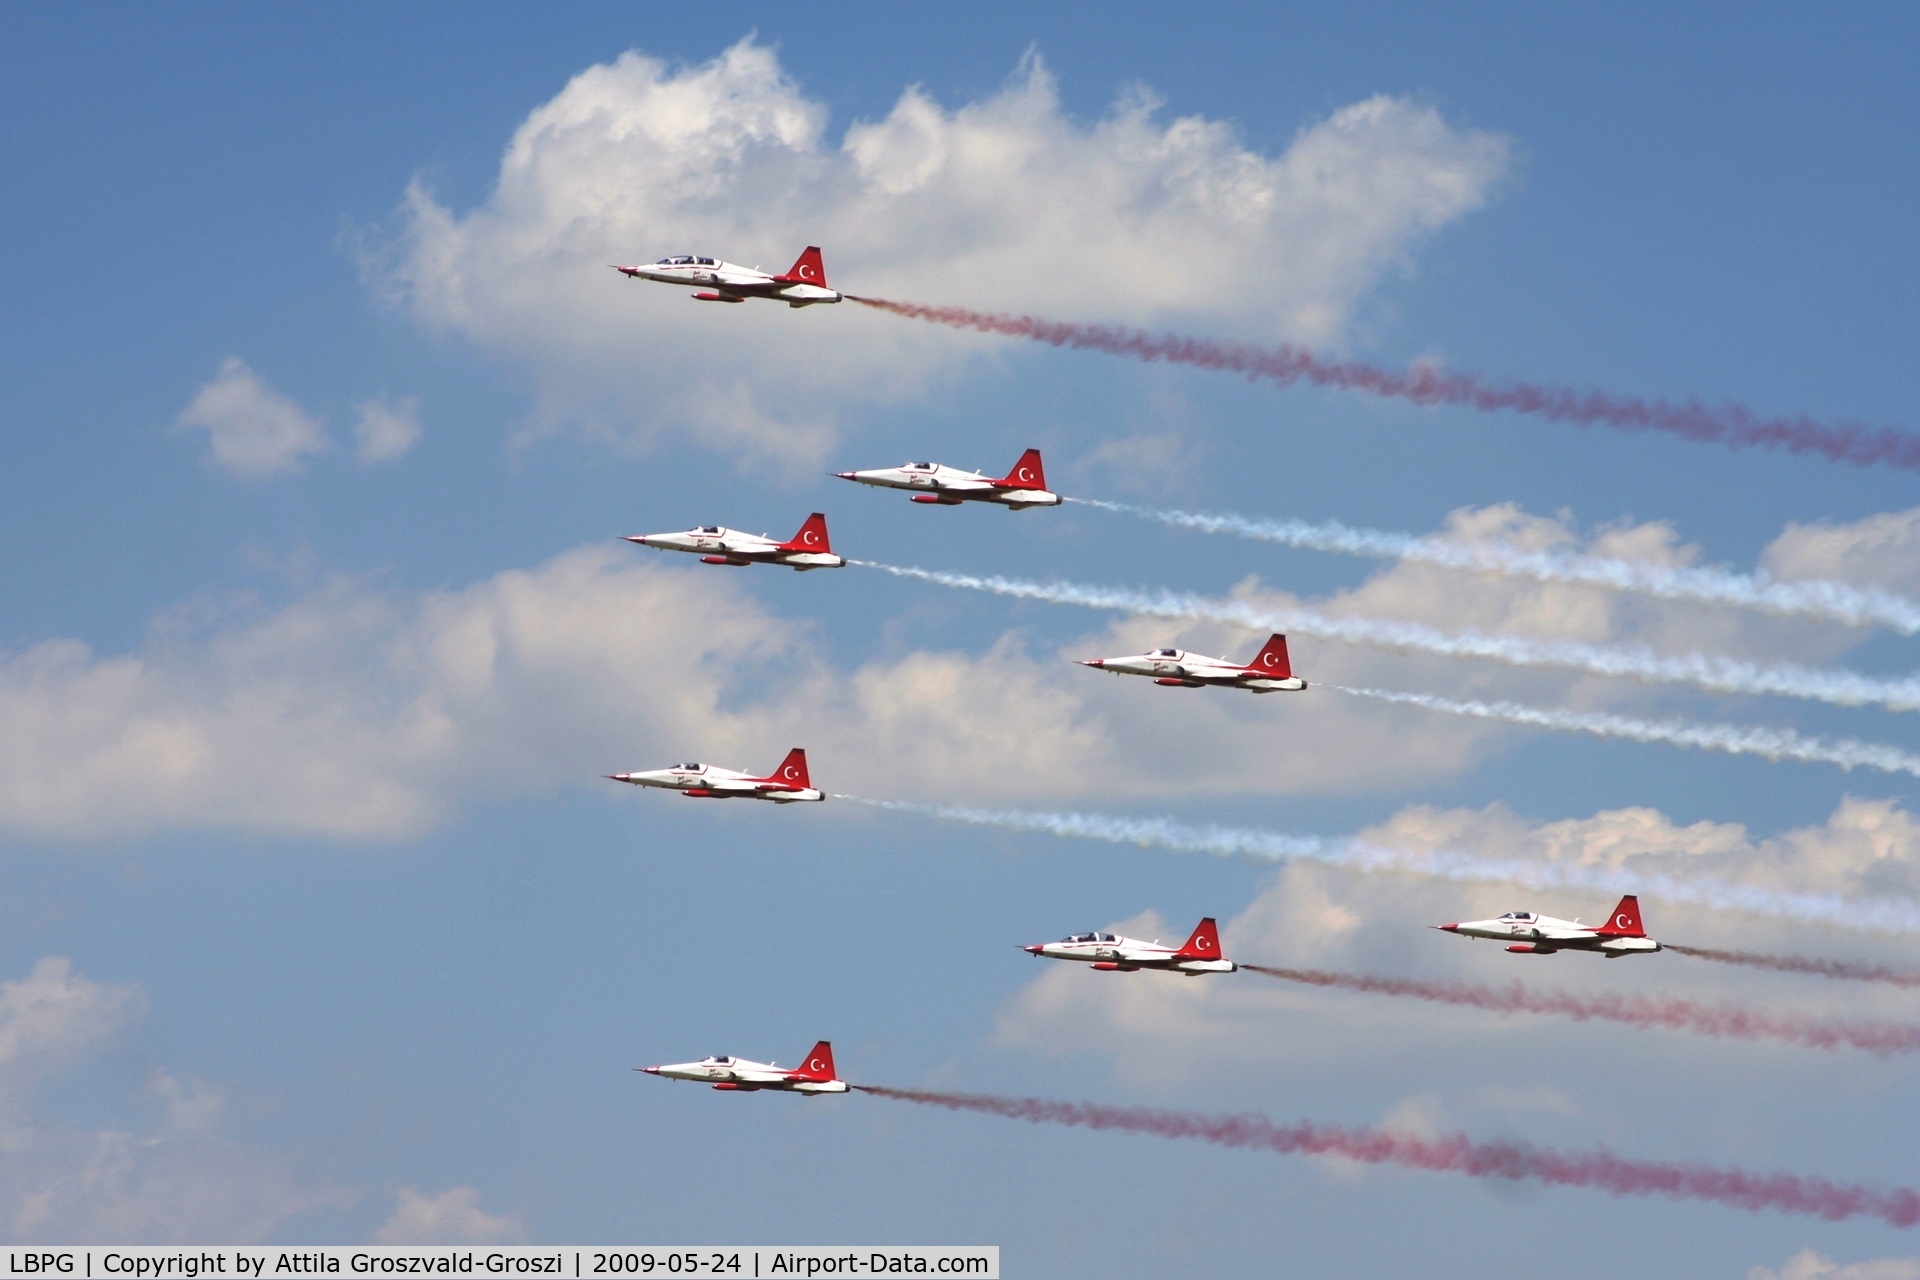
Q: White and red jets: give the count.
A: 8